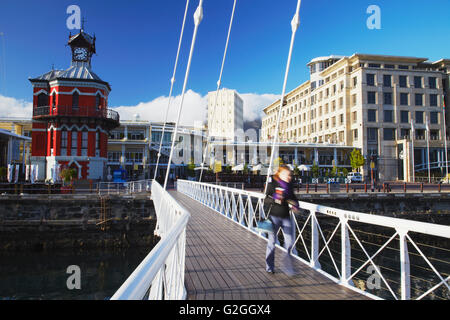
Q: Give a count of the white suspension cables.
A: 4